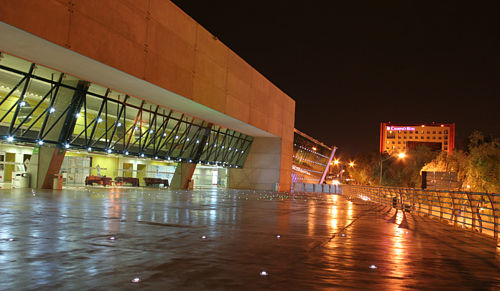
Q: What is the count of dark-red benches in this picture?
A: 3